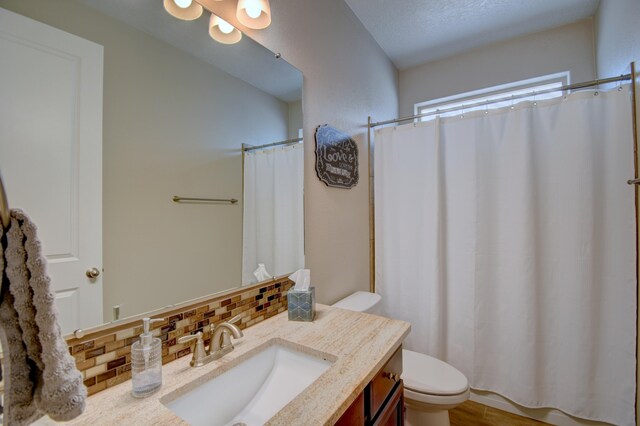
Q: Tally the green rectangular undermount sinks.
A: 0